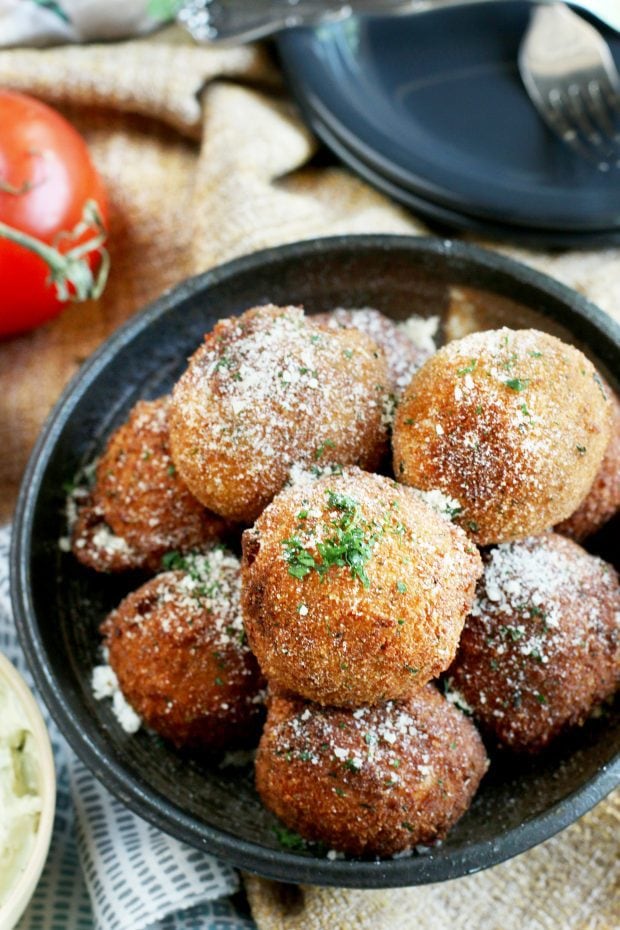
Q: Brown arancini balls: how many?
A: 9